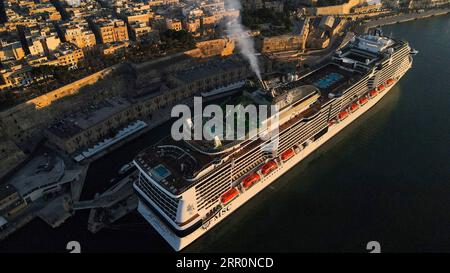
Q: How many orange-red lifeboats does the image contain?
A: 11